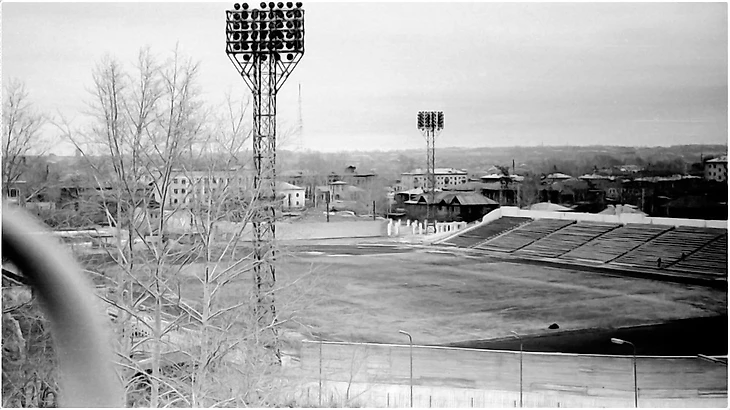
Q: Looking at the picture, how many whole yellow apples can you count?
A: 0